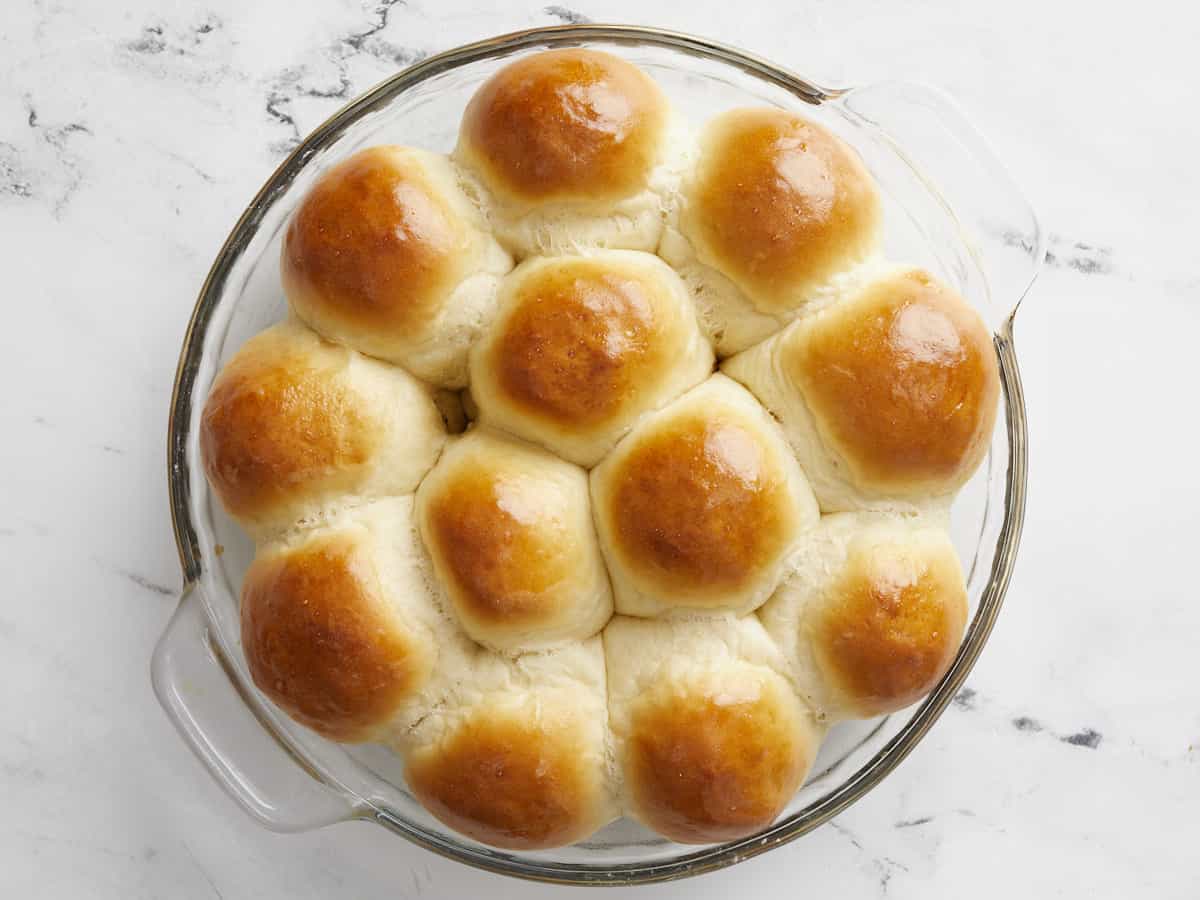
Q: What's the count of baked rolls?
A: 12